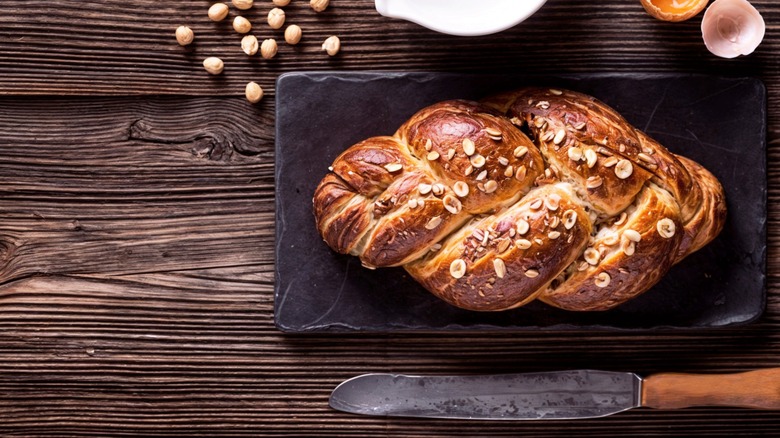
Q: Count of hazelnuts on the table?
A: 13